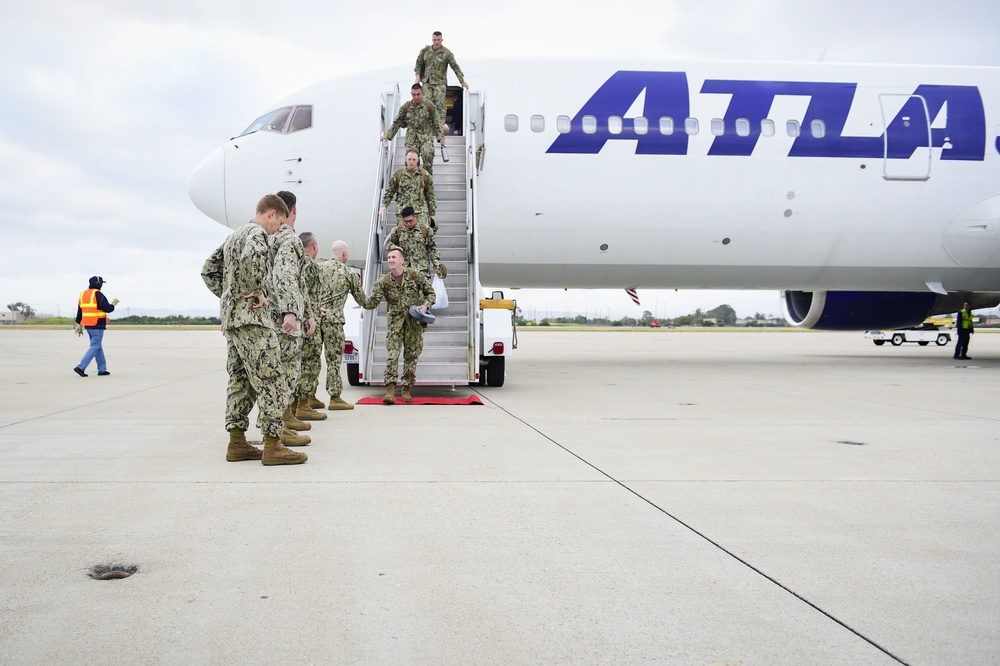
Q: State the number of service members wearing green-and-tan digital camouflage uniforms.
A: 9